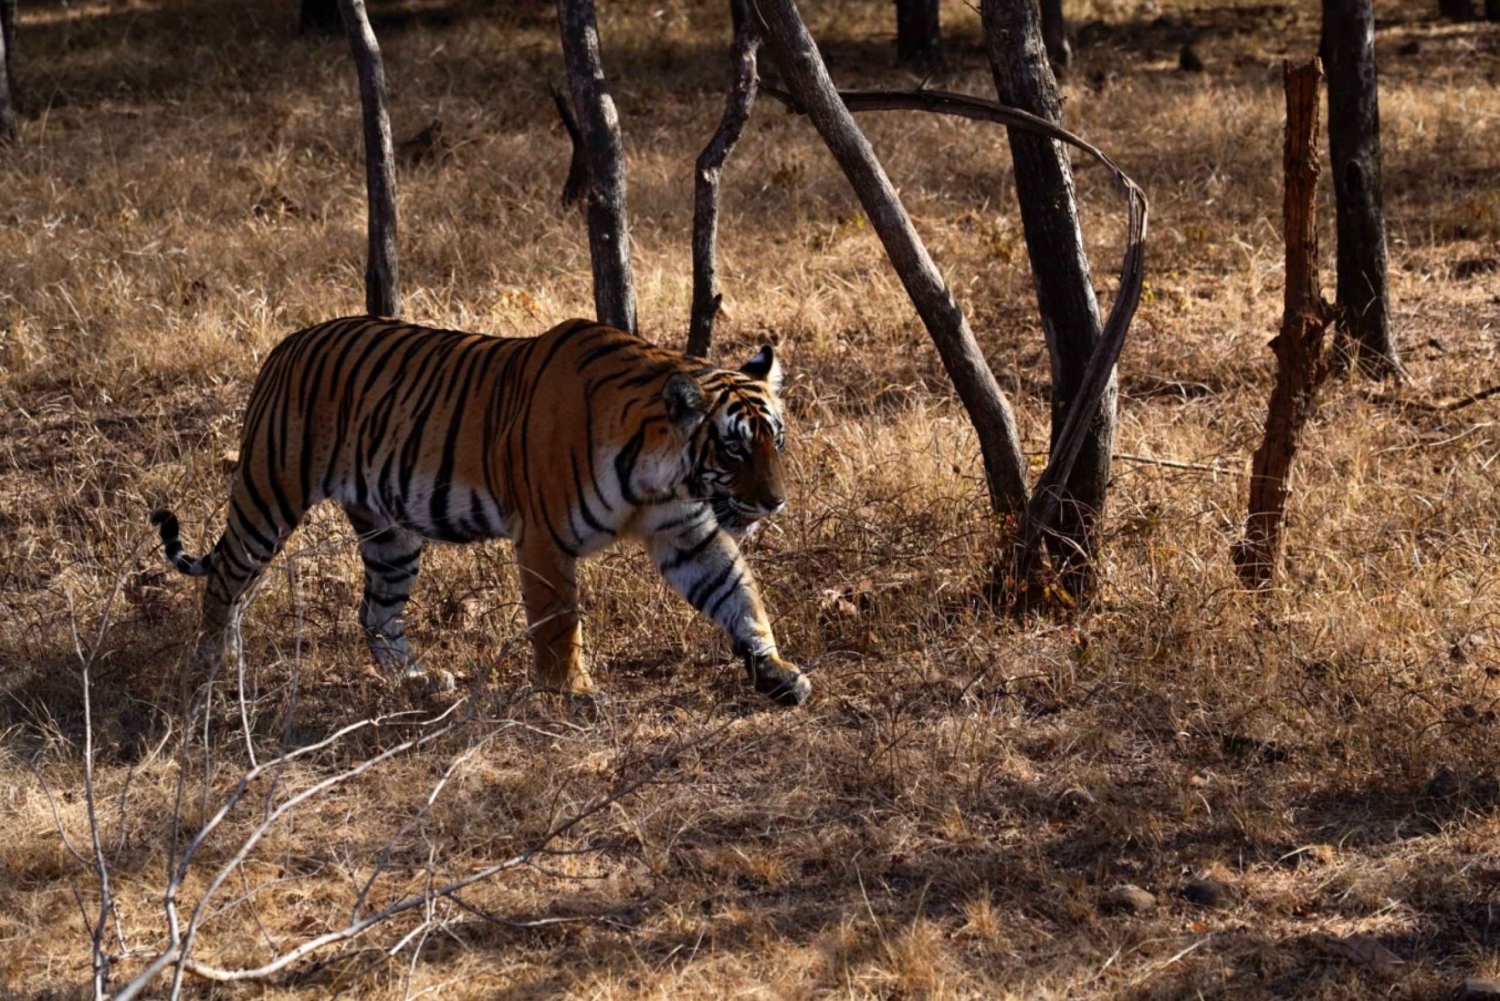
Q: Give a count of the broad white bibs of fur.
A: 1